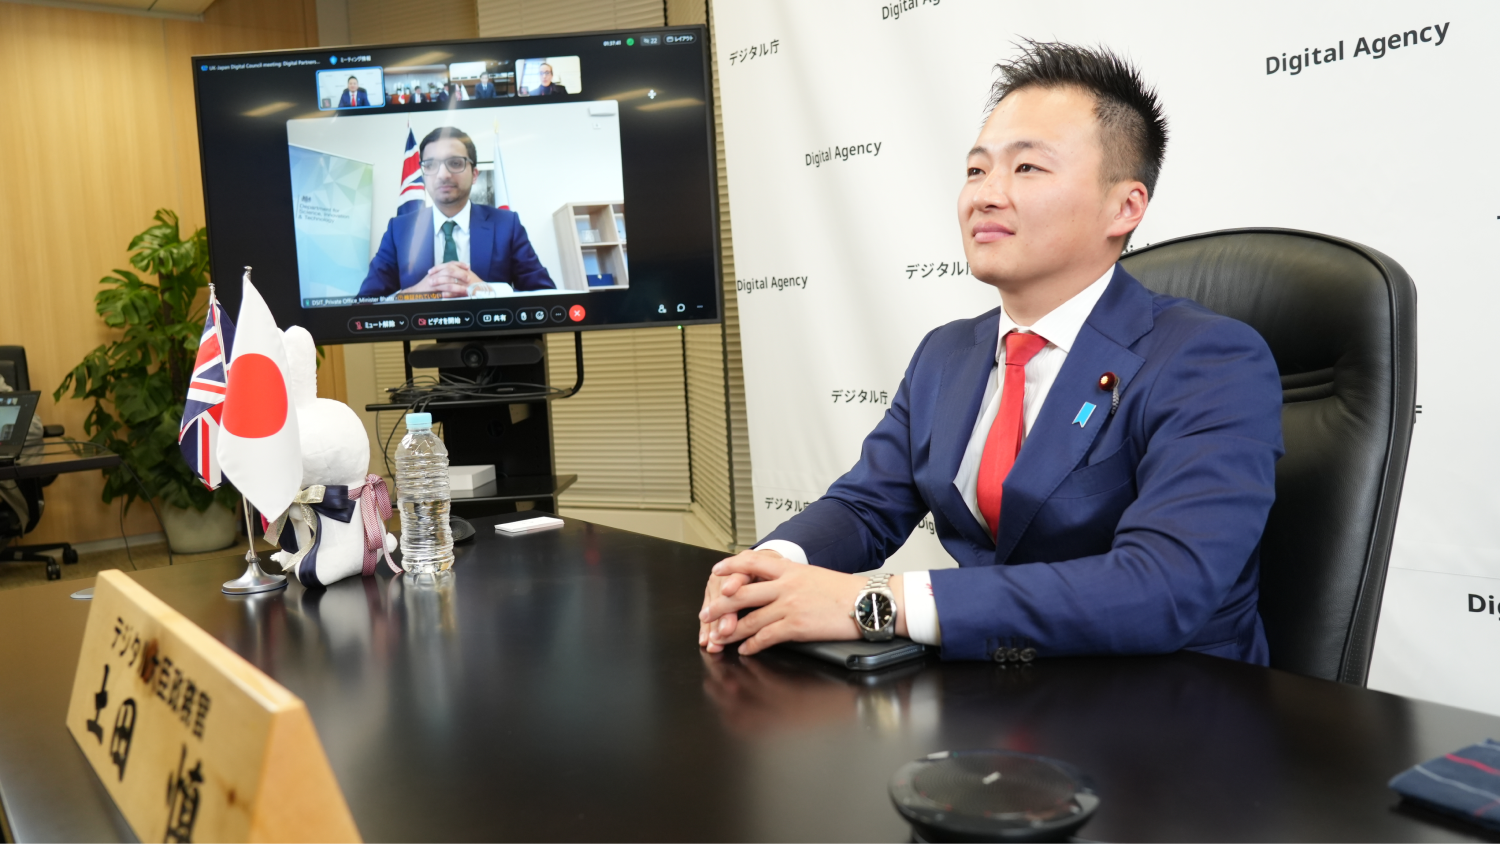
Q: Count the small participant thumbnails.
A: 4